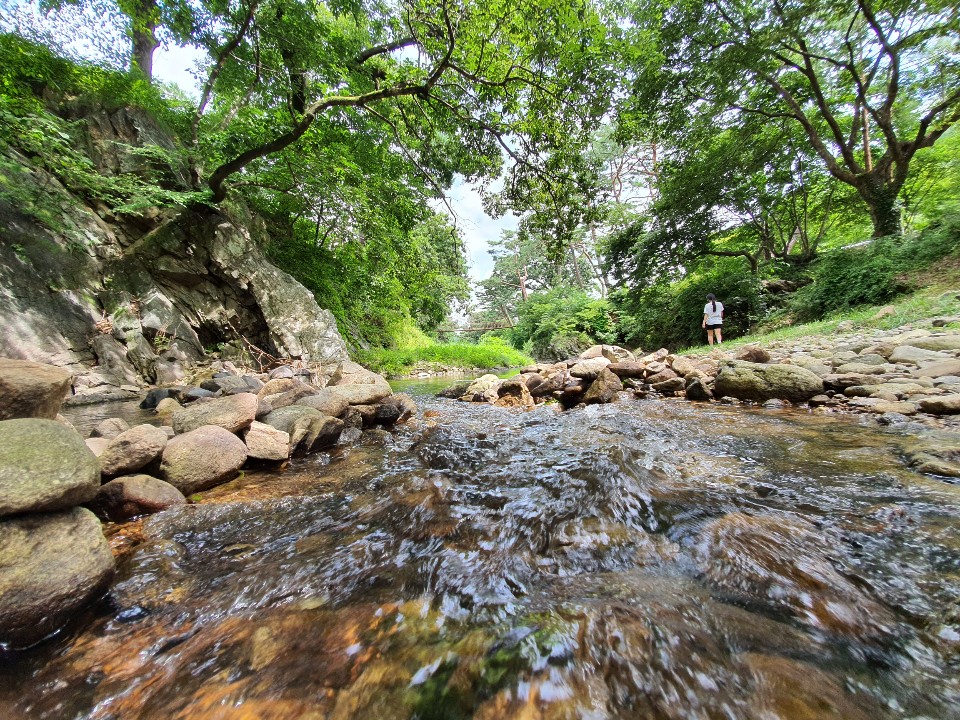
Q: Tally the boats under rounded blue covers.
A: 0